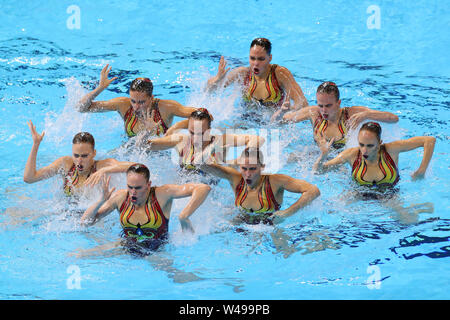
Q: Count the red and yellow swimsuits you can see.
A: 8